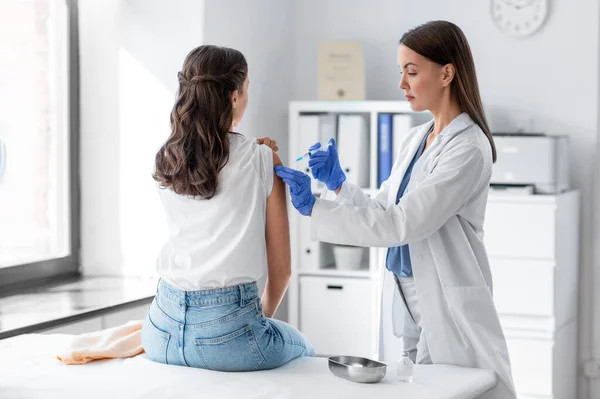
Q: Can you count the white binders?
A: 4